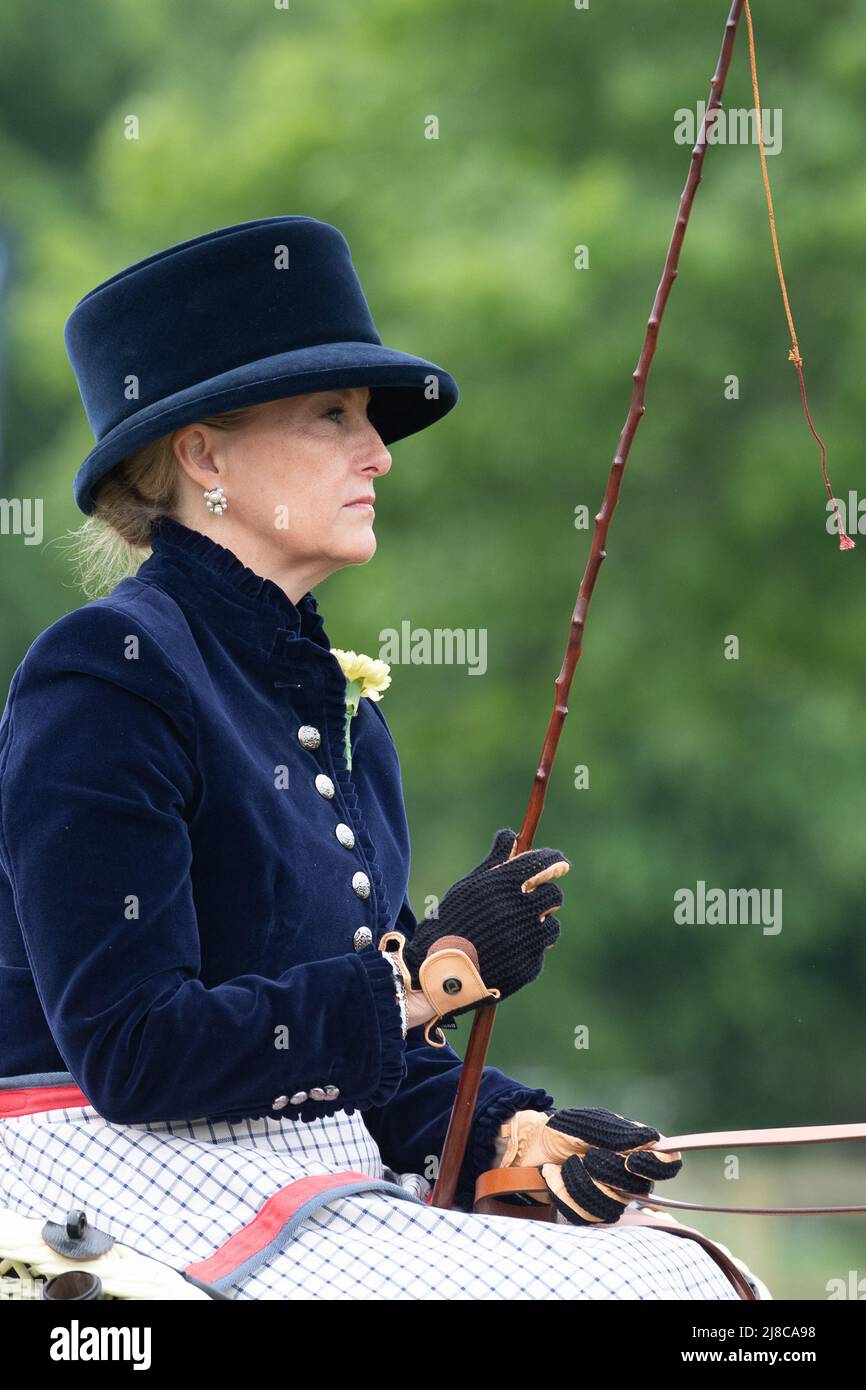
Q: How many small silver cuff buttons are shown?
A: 4